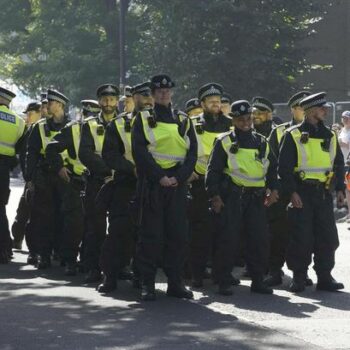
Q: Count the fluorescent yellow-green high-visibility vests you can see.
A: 10